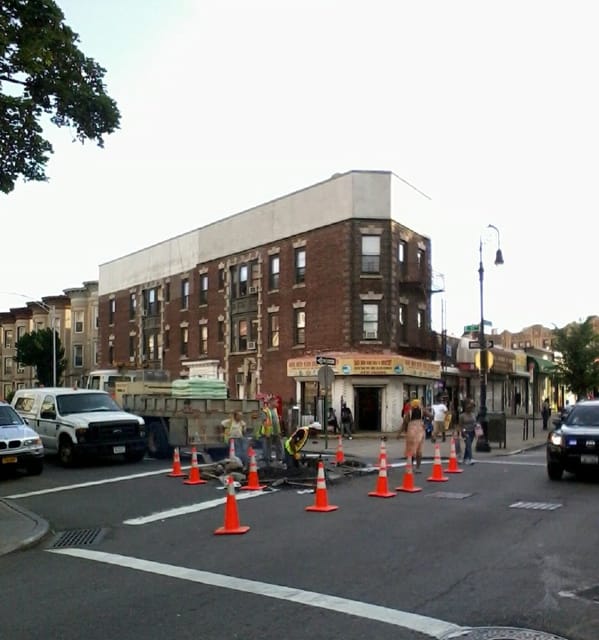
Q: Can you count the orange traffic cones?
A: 12